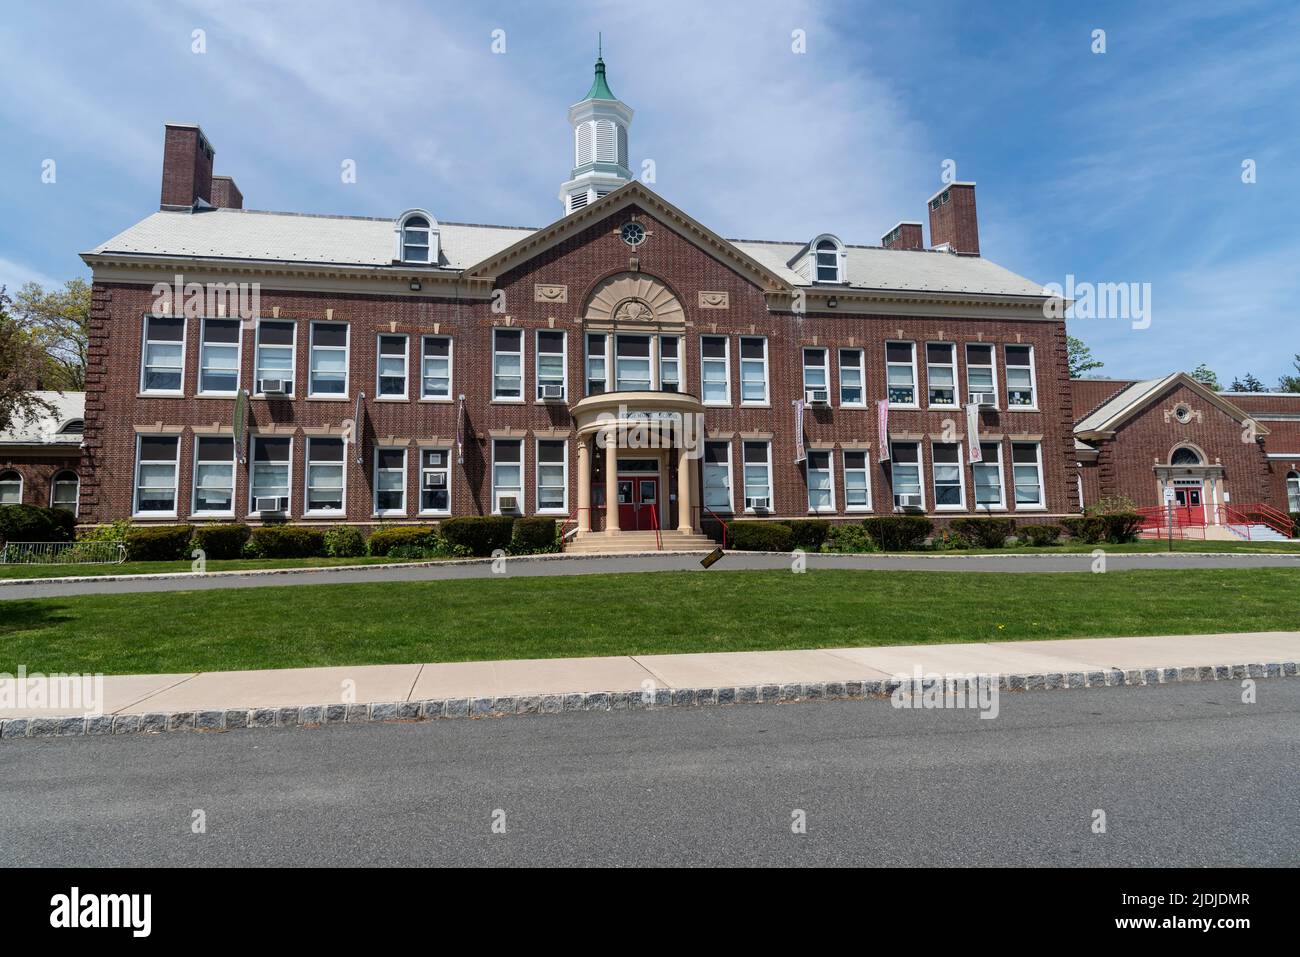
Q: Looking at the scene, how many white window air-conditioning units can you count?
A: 9